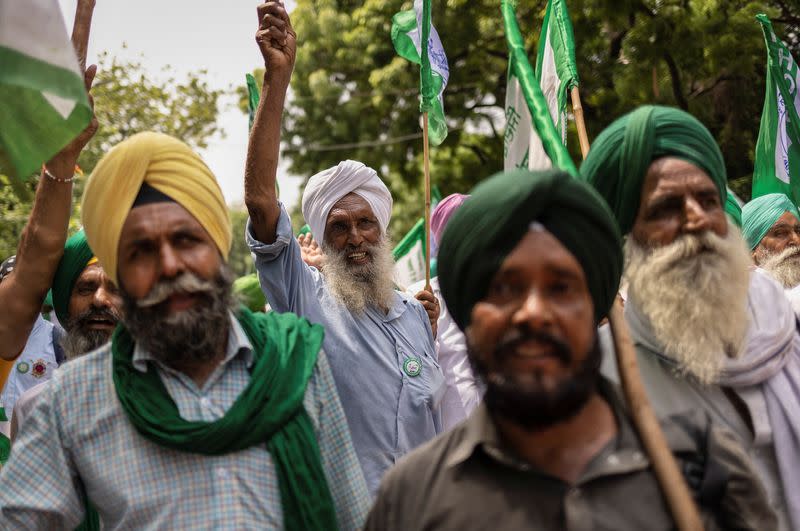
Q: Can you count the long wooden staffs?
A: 3